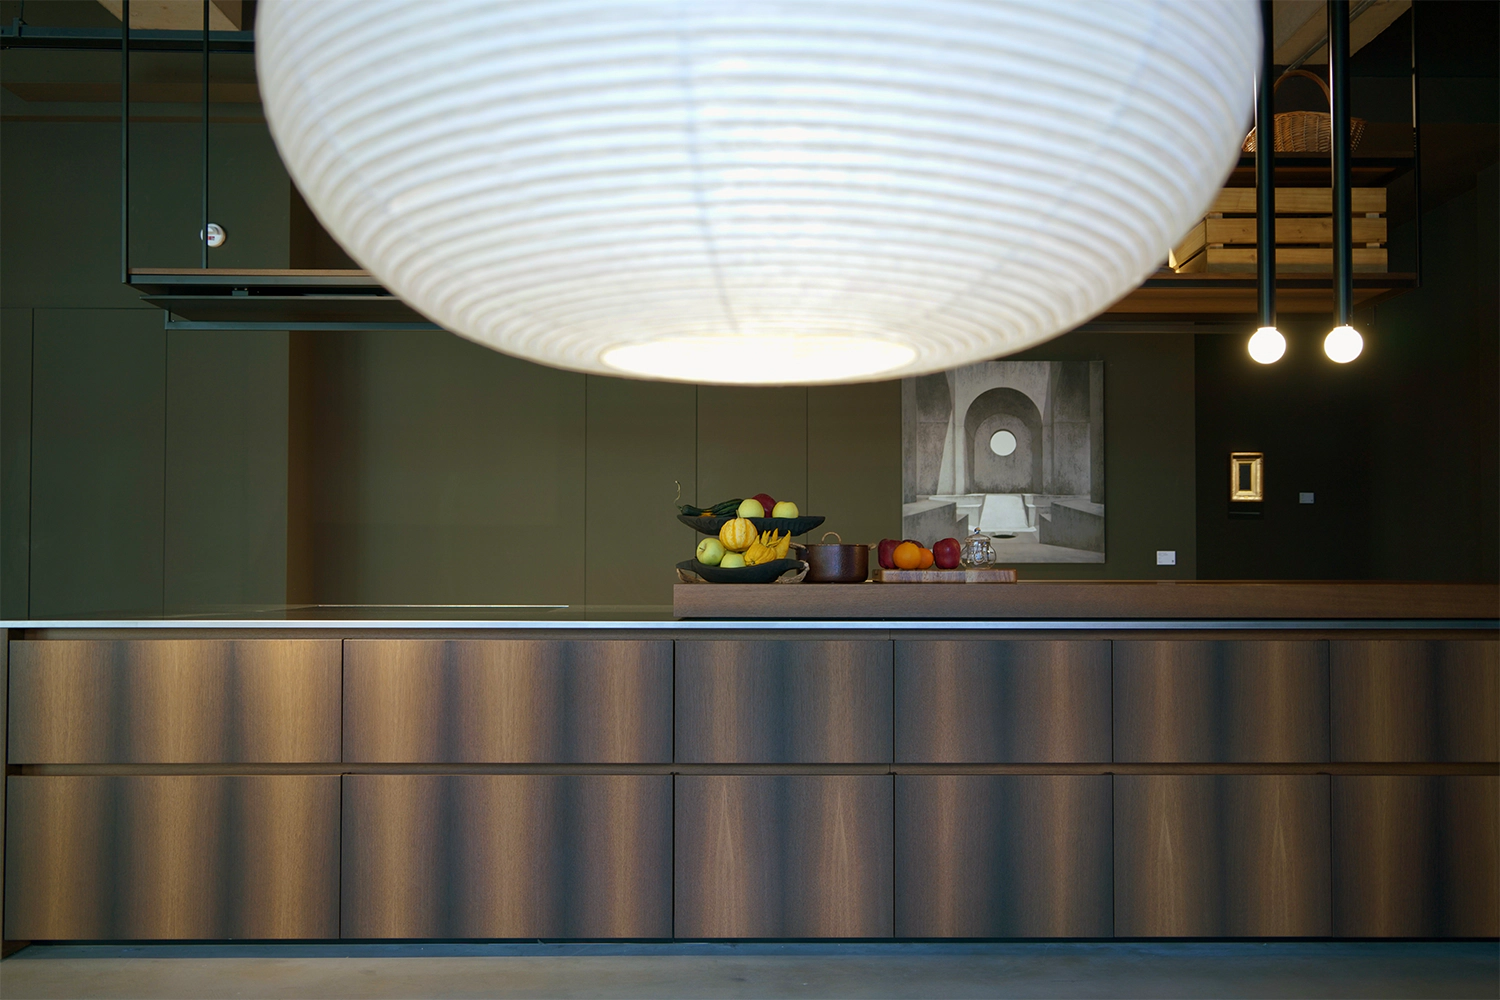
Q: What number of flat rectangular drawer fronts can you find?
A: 12